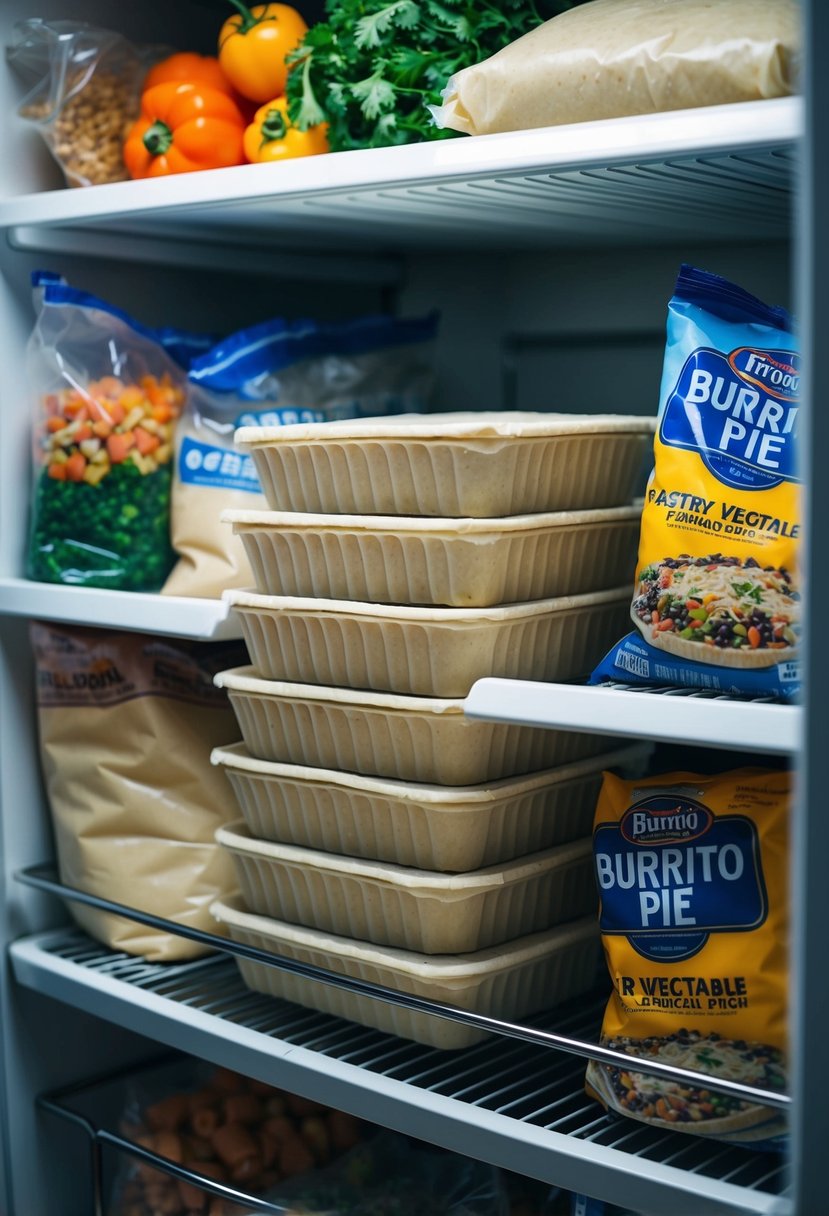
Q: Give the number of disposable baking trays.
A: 7